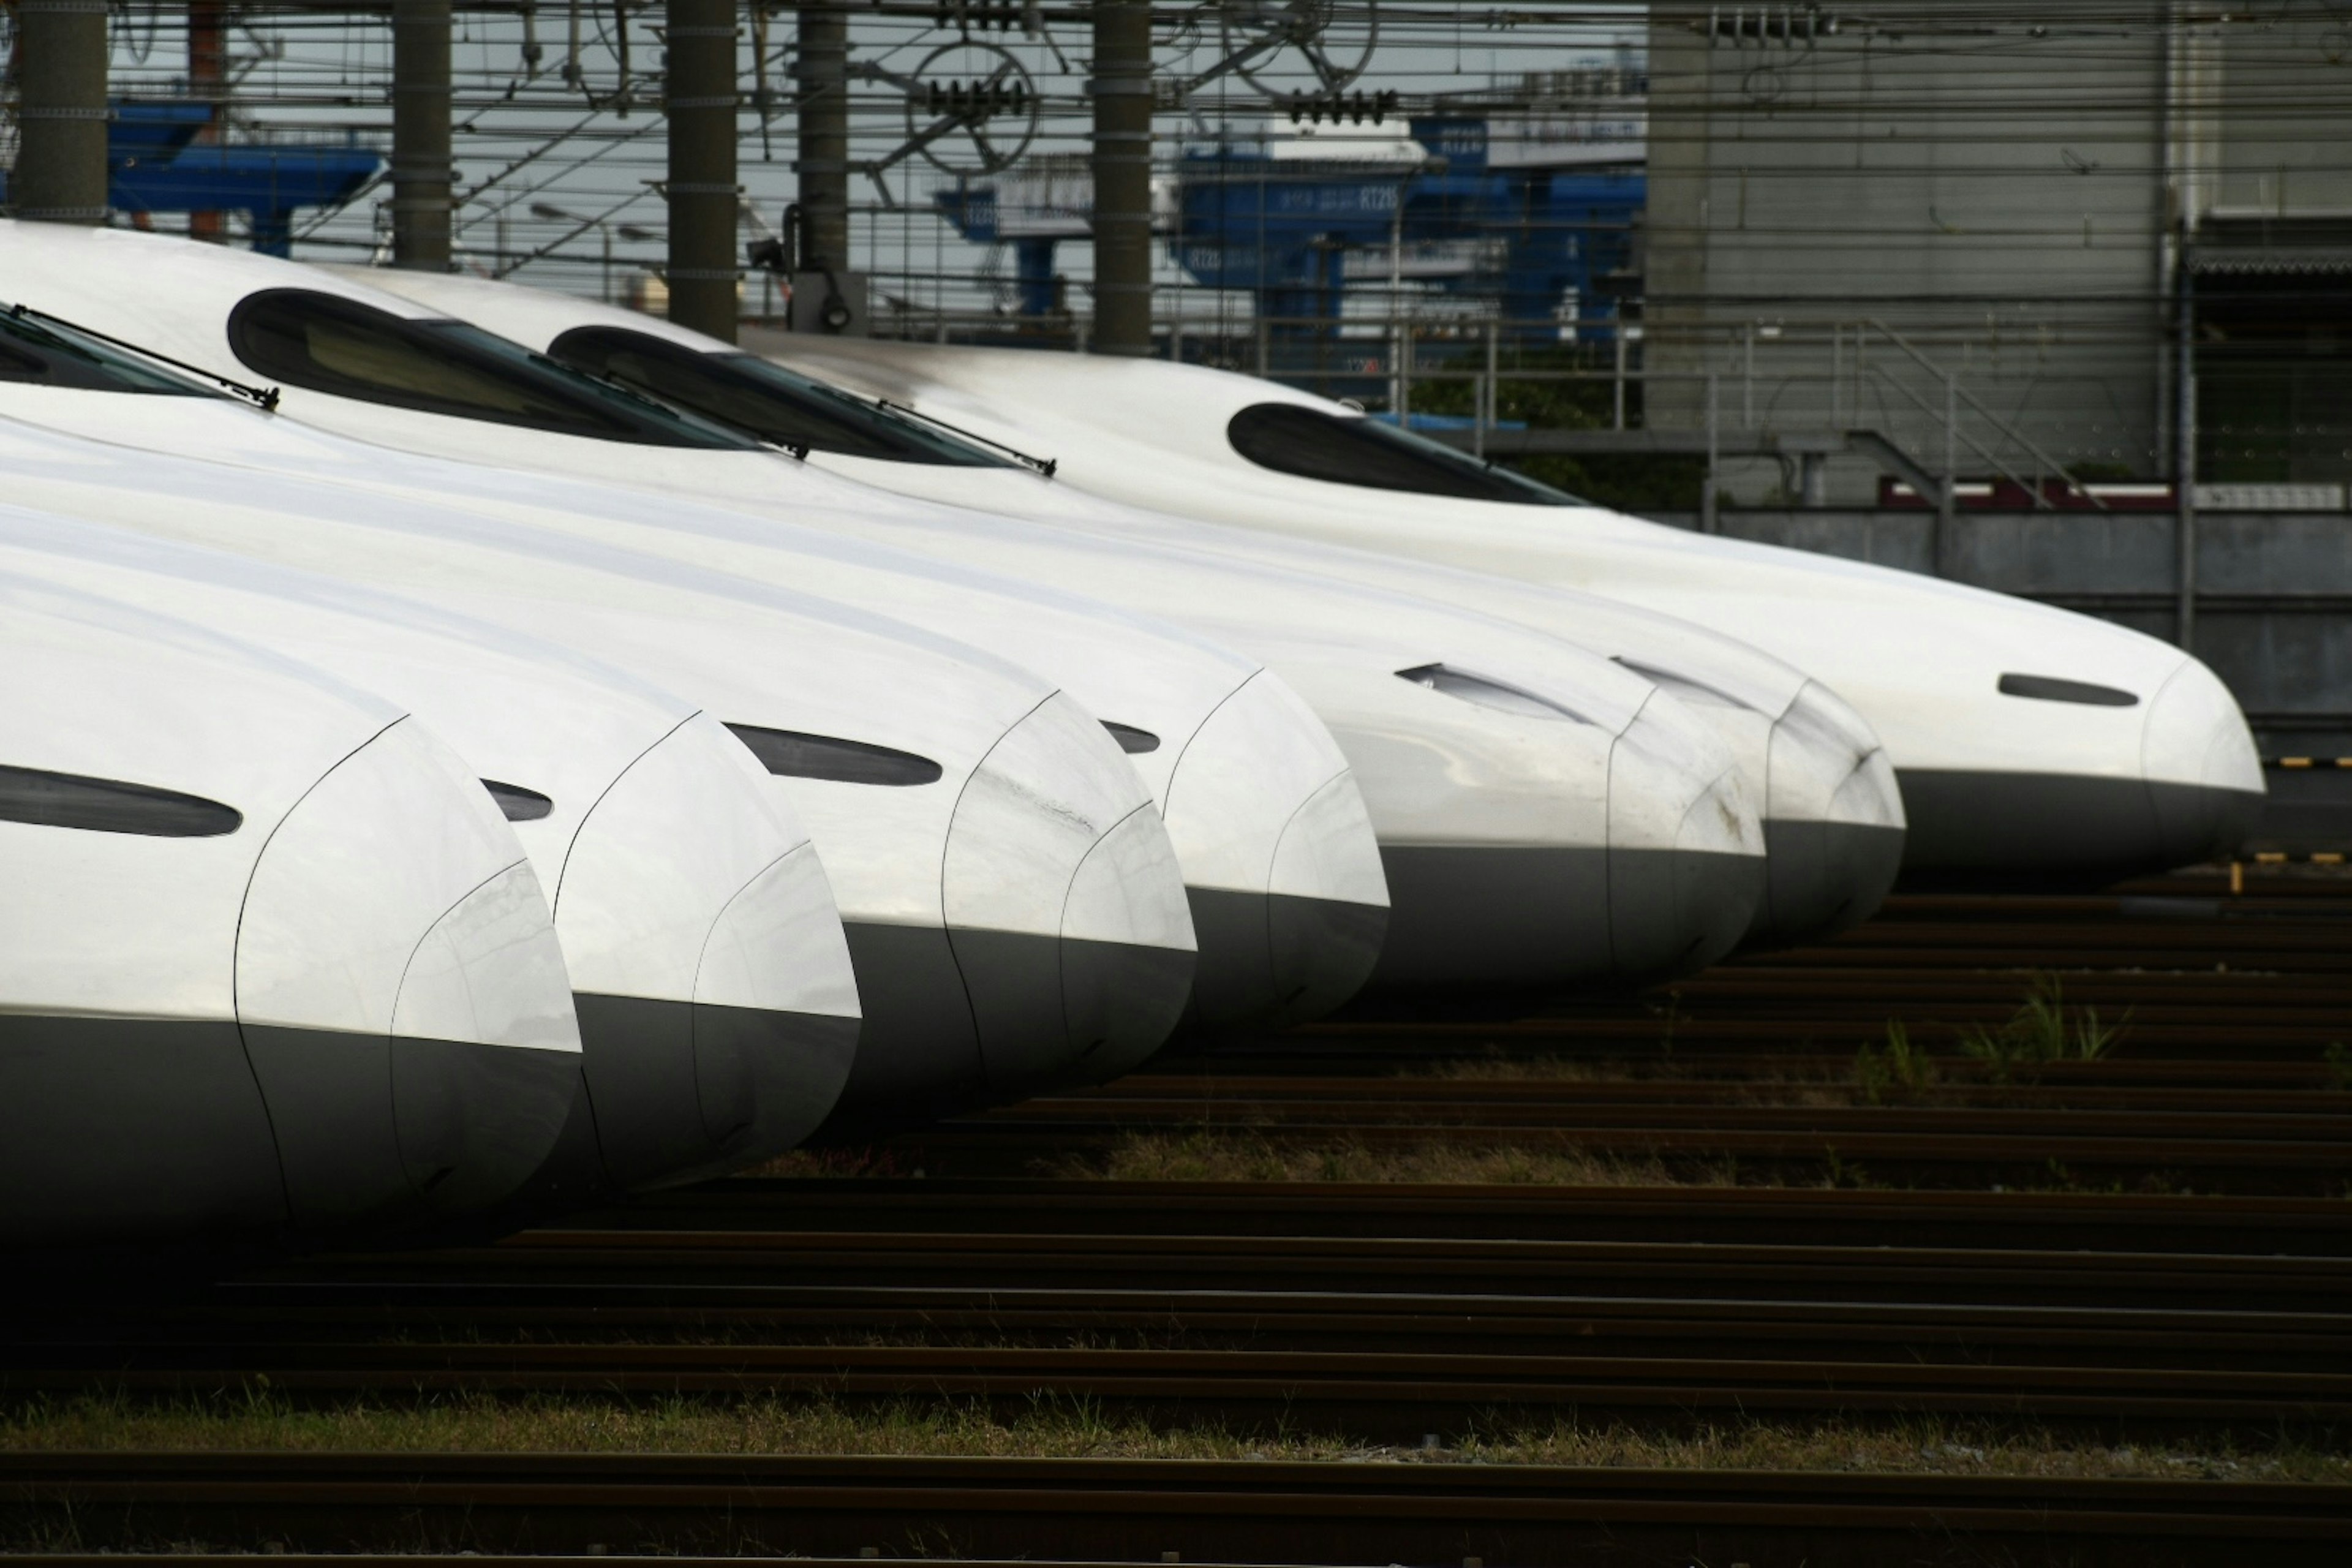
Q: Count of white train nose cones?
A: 7